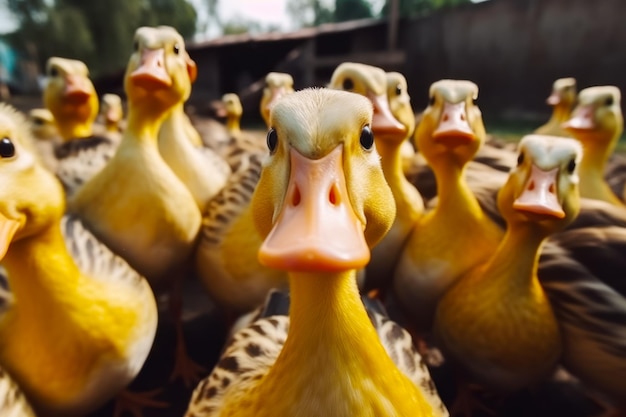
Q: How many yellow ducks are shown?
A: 15